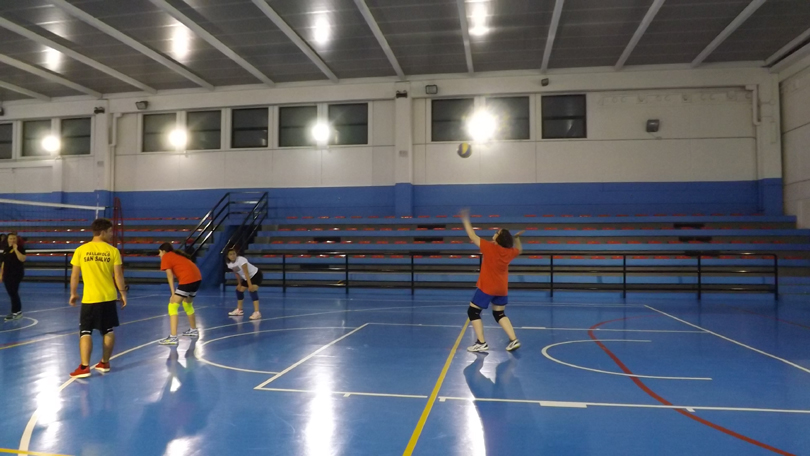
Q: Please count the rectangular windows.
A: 11